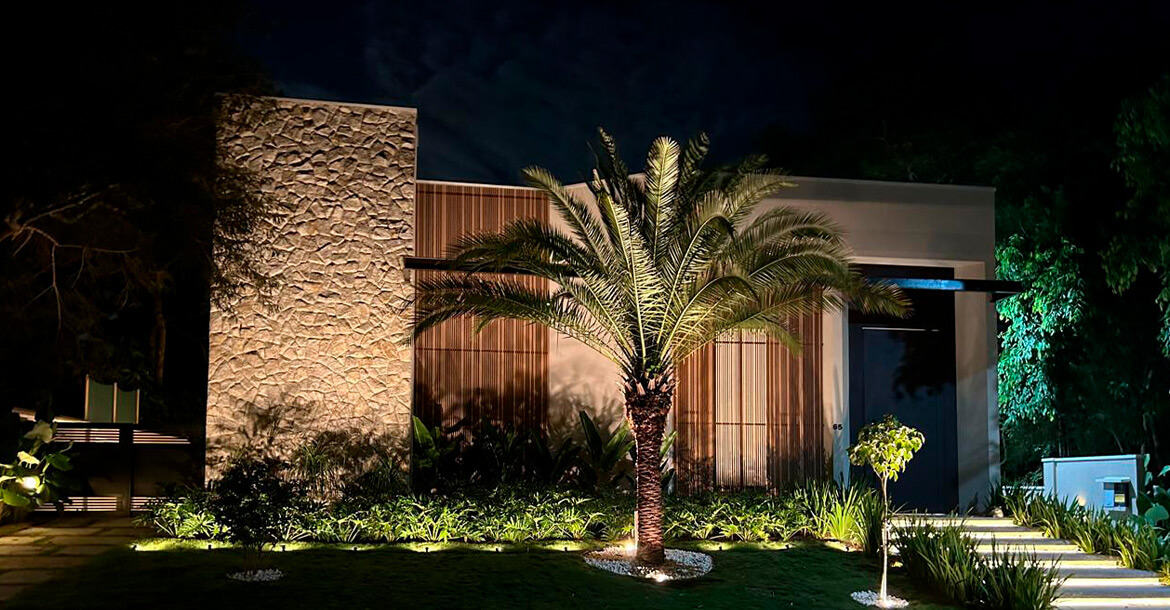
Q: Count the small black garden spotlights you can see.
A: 10